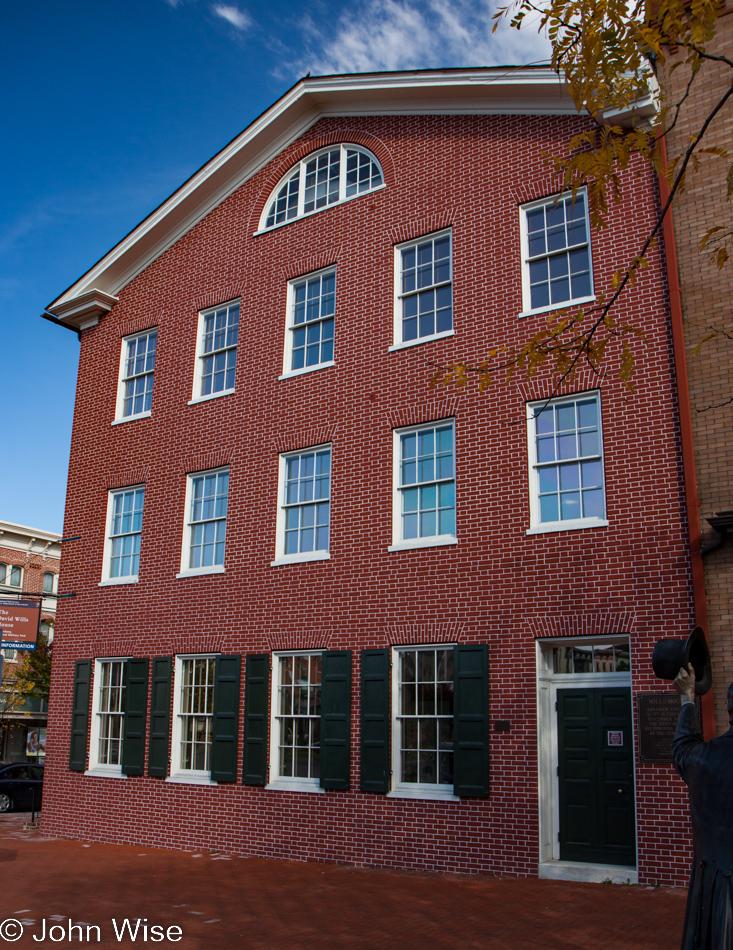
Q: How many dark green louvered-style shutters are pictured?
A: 8